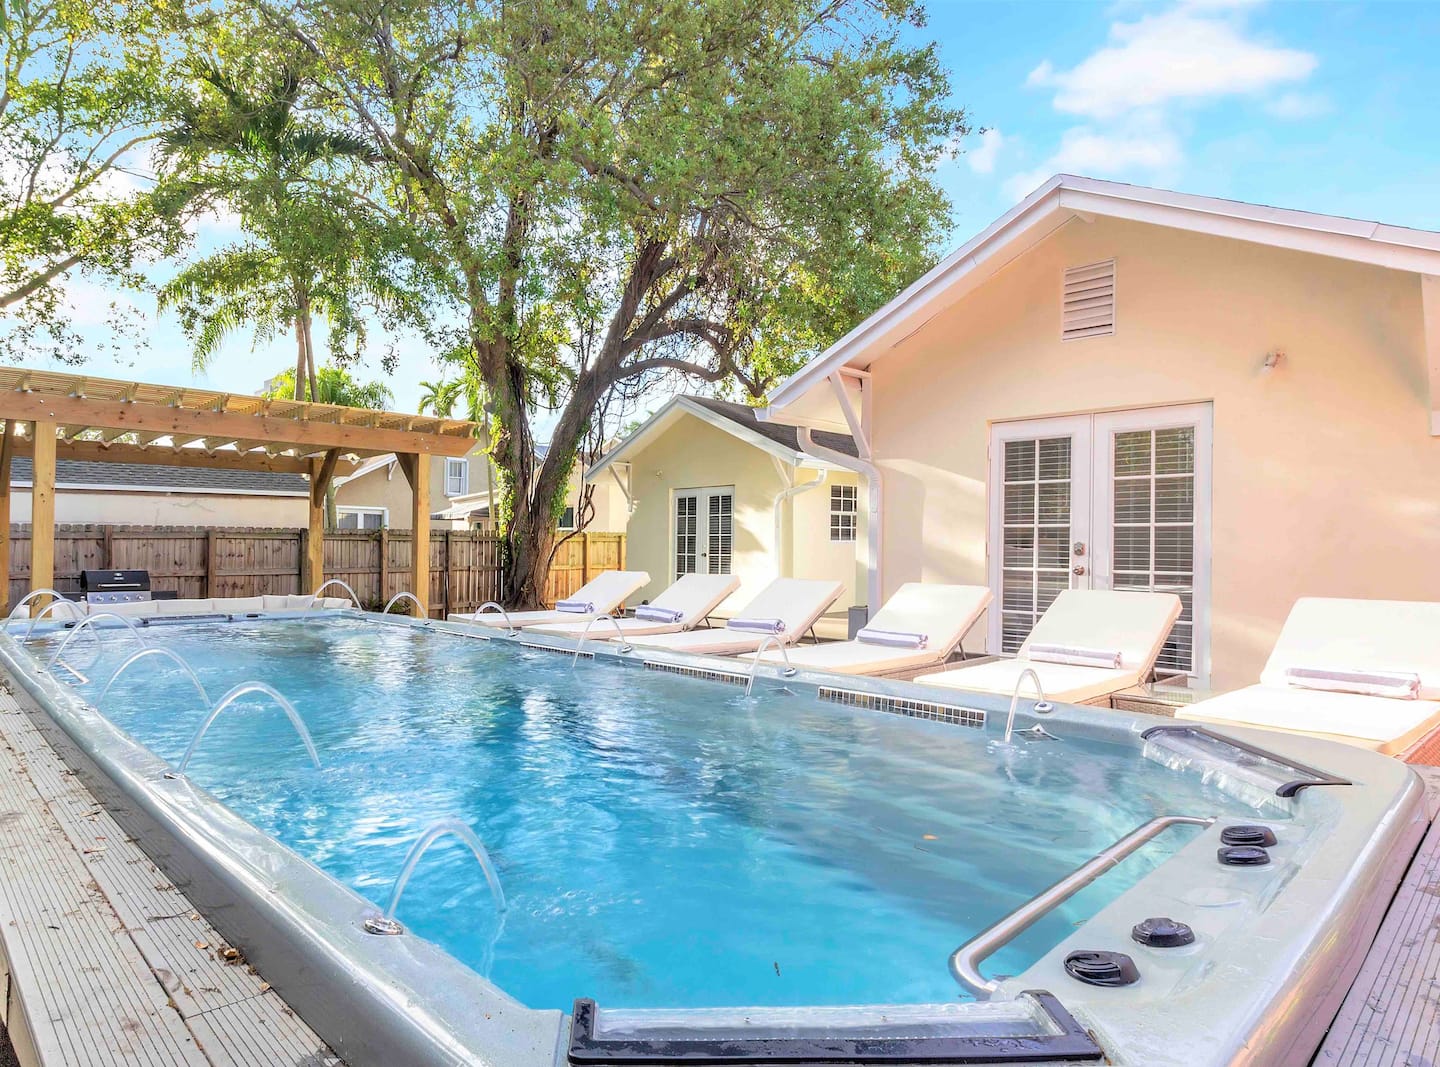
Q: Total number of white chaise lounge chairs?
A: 6